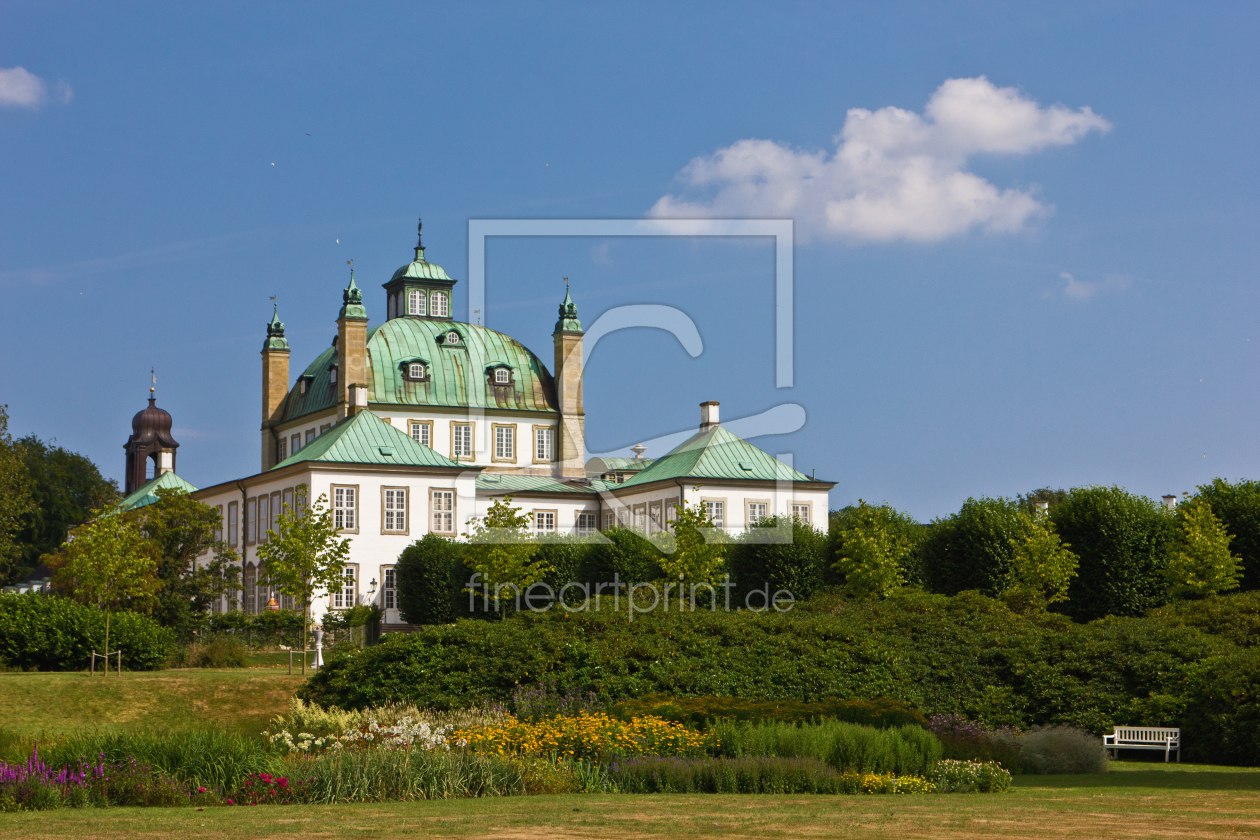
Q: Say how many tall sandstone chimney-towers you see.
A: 3